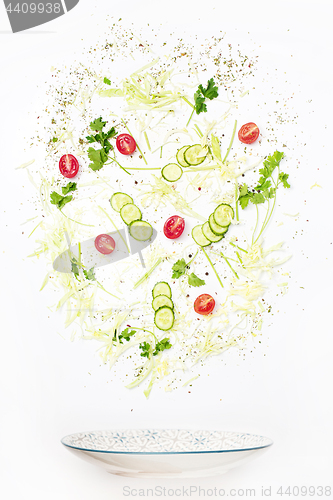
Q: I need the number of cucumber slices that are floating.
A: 13